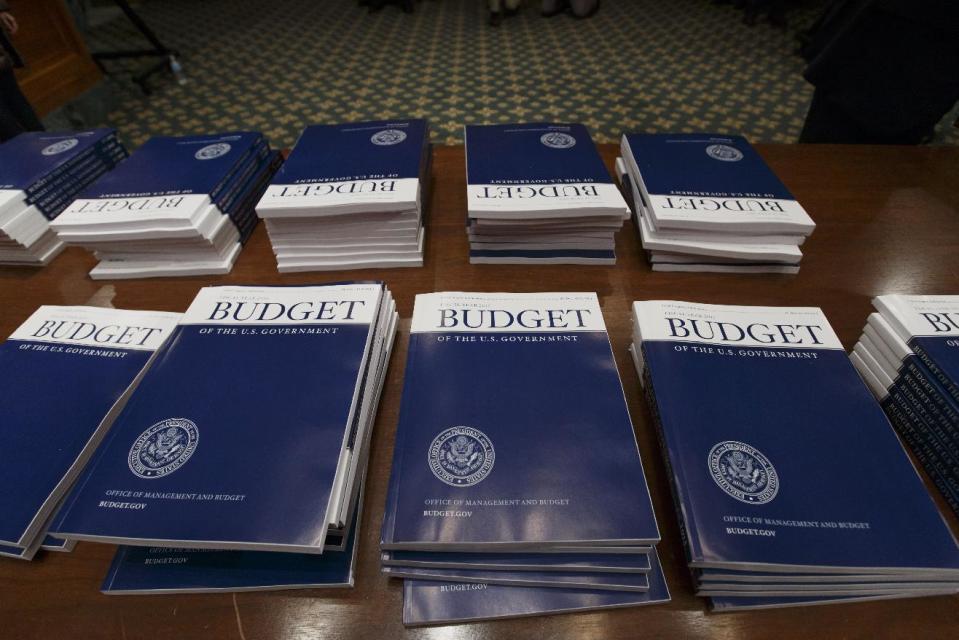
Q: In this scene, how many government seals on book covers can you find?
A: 8